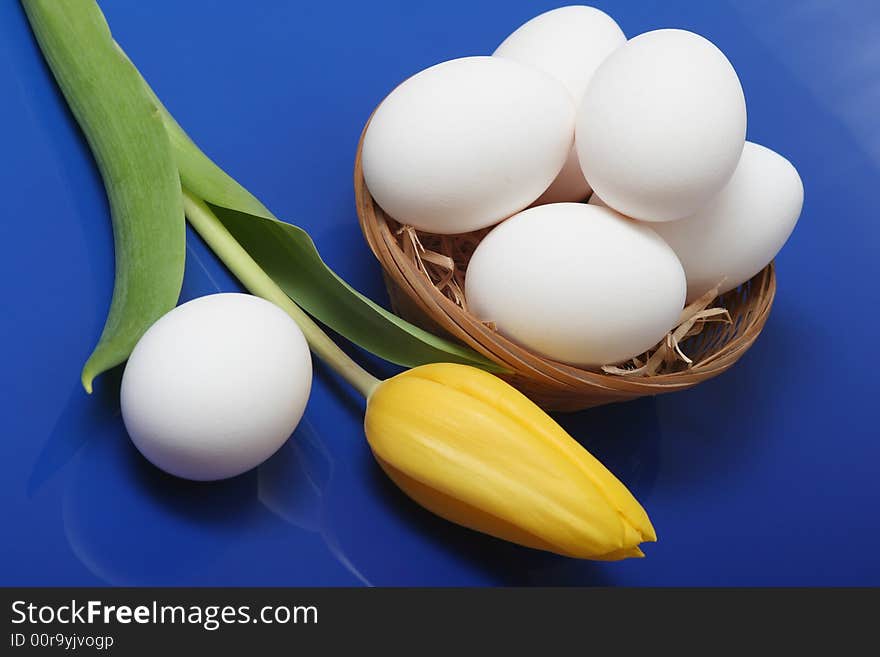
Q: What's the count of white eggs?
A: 6